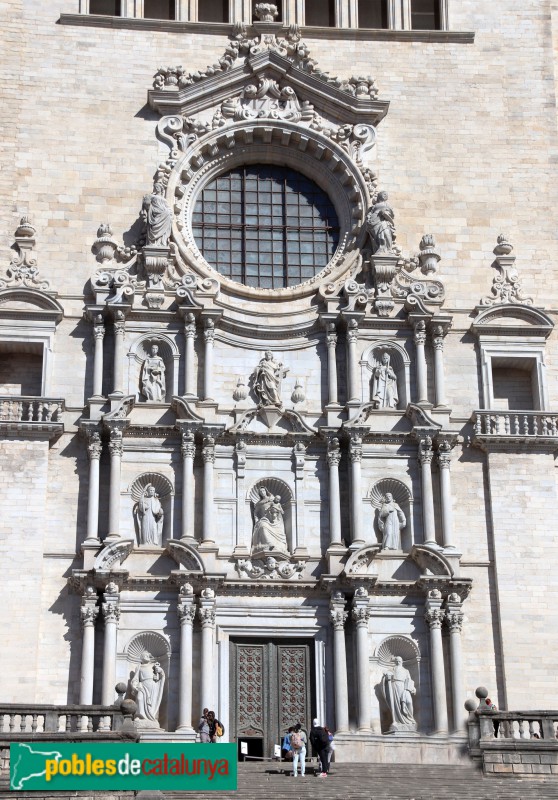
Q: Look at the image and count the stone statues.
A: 10